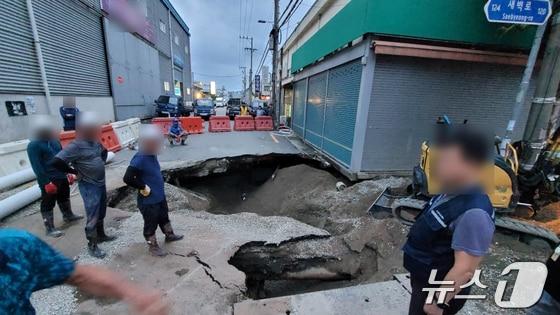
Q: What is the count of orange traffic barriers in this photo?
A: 7